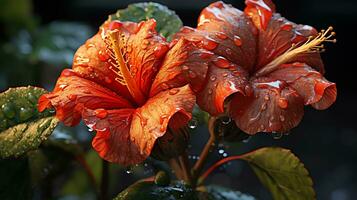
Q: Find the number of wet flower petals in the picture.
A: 10